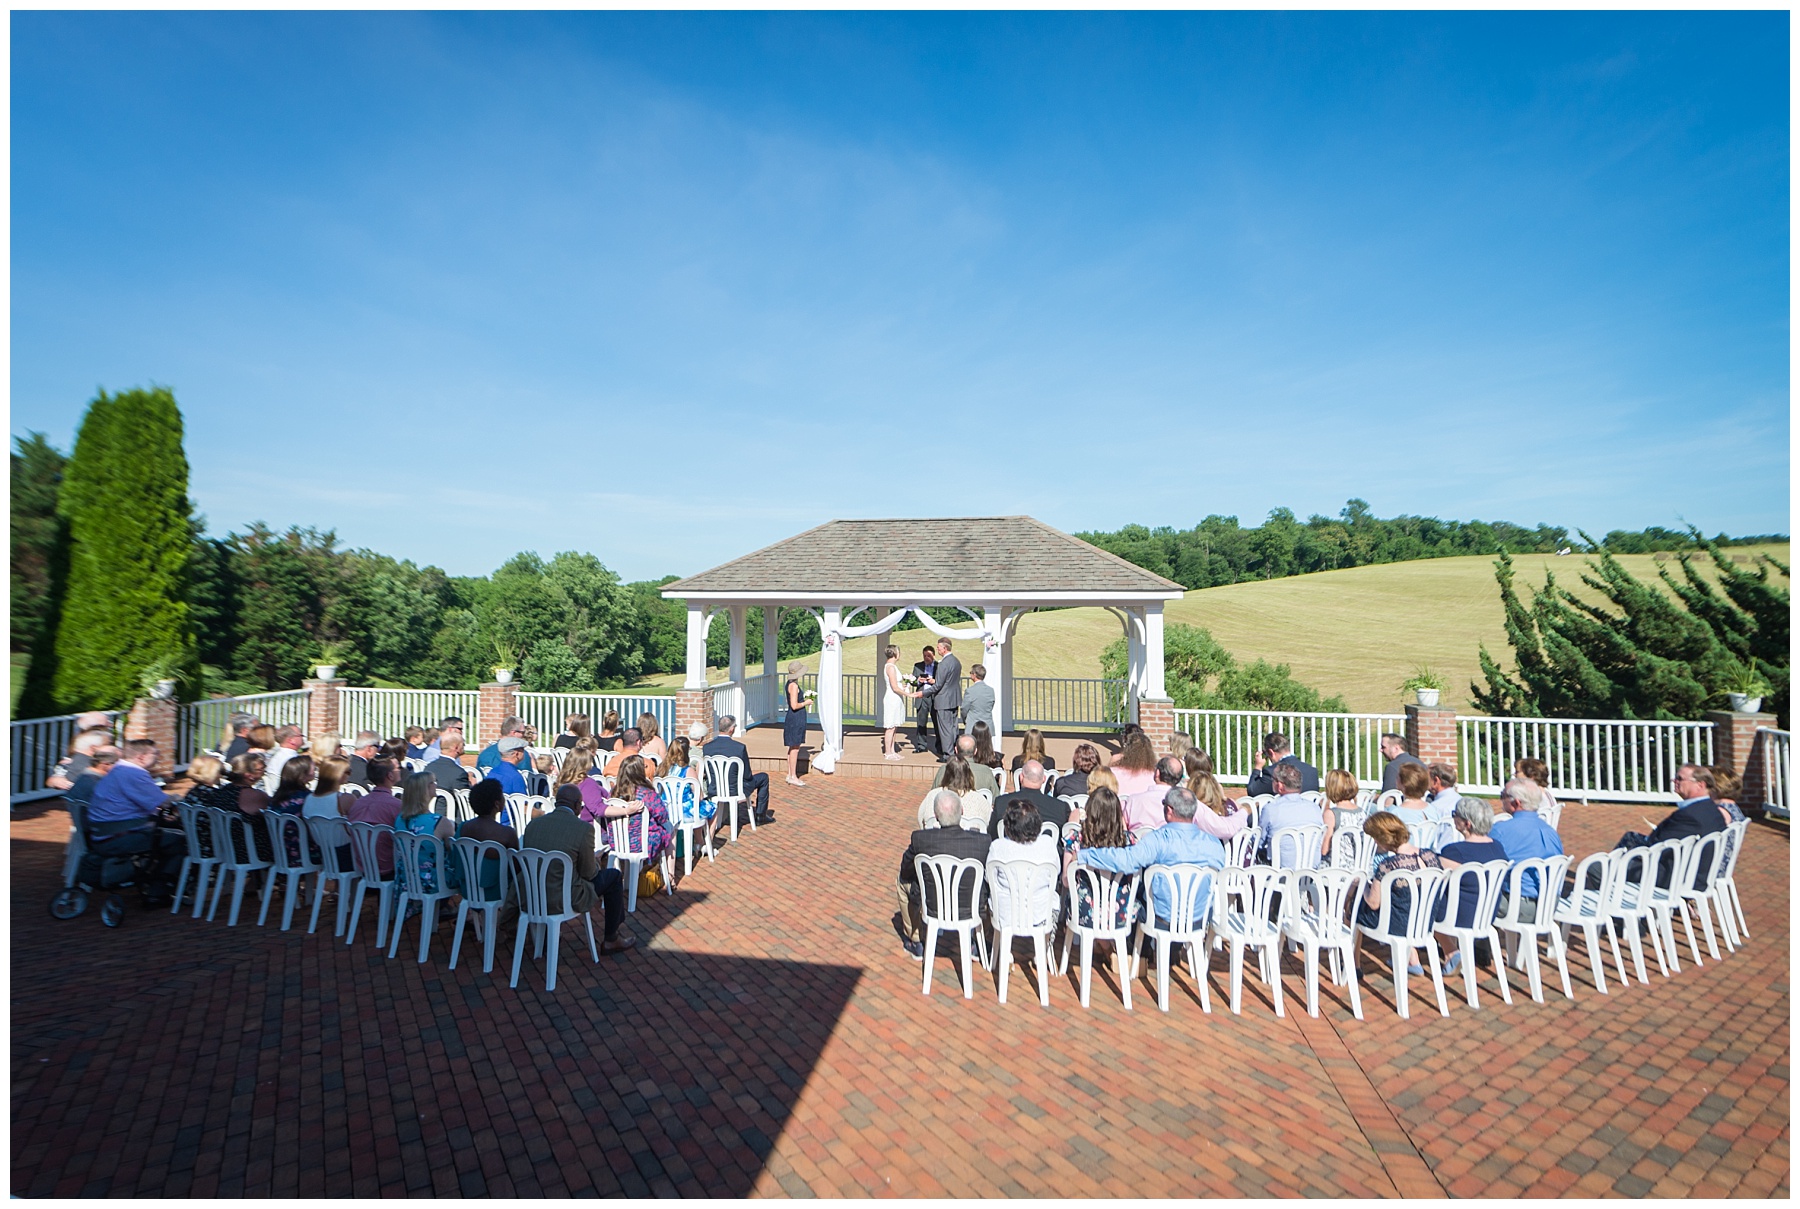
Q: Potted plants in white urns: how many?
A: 5